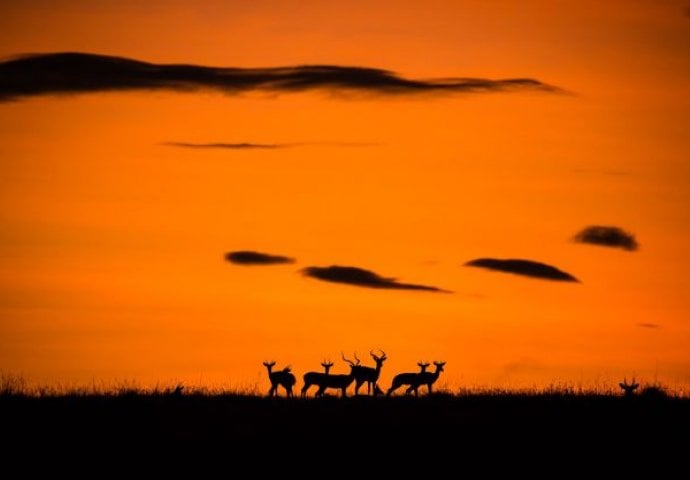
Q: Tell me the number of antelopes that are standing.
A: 6